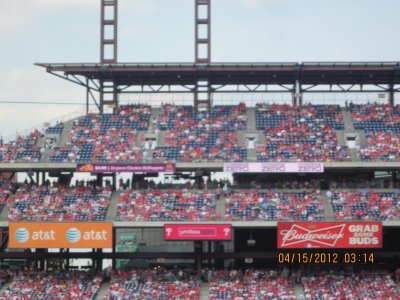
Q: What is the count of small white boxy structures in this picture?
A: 3